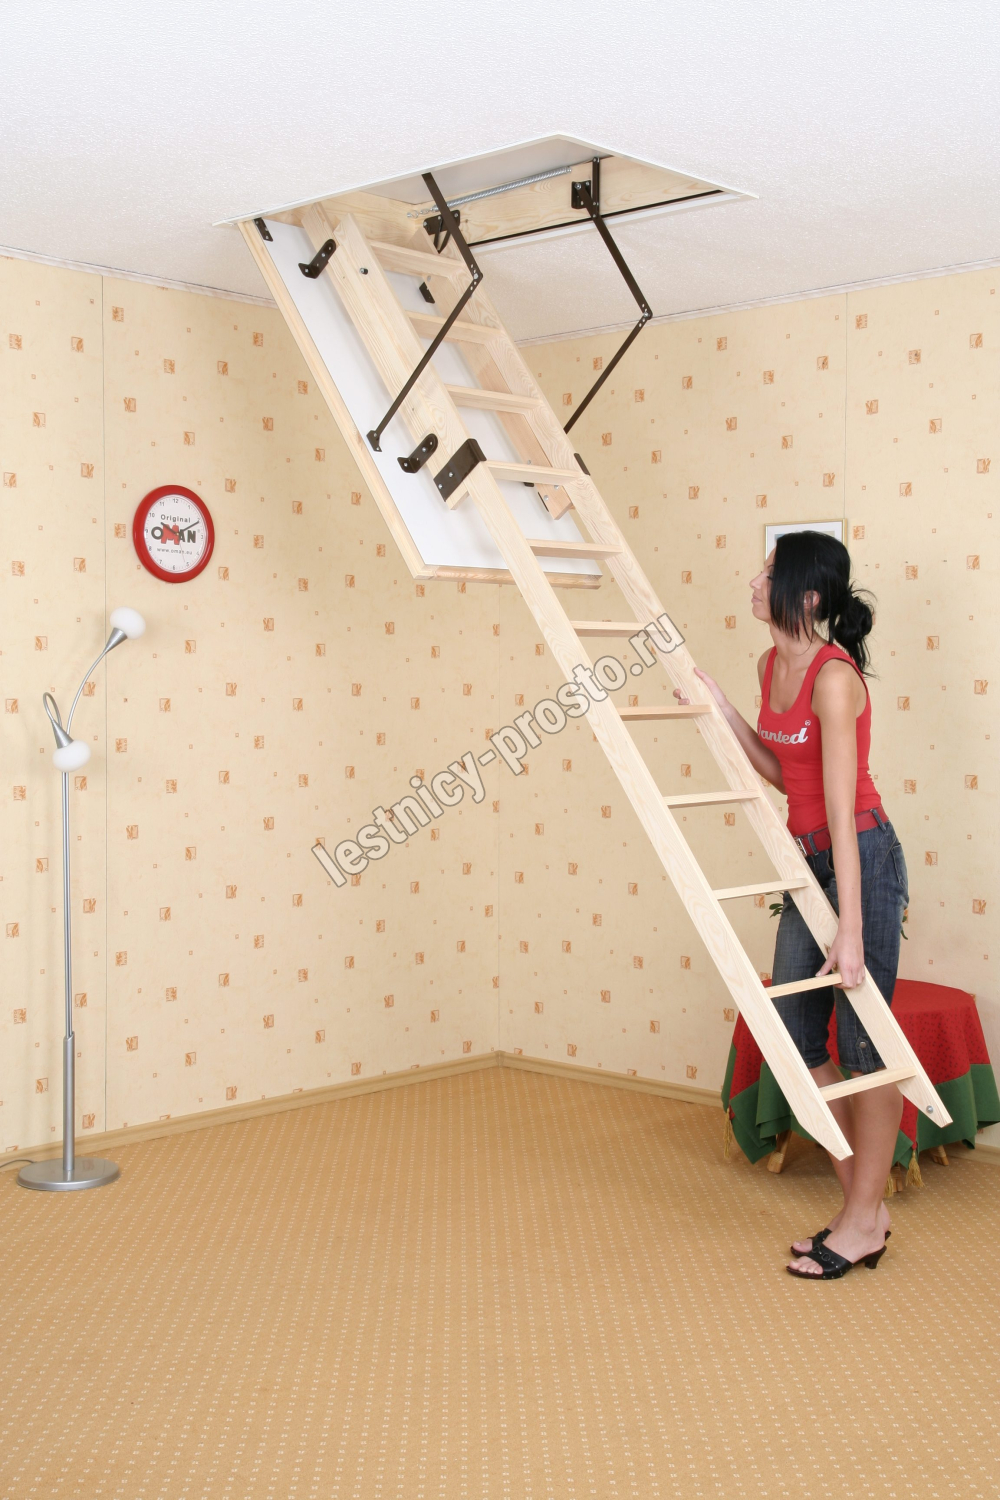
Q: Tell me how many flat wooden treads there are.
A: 11